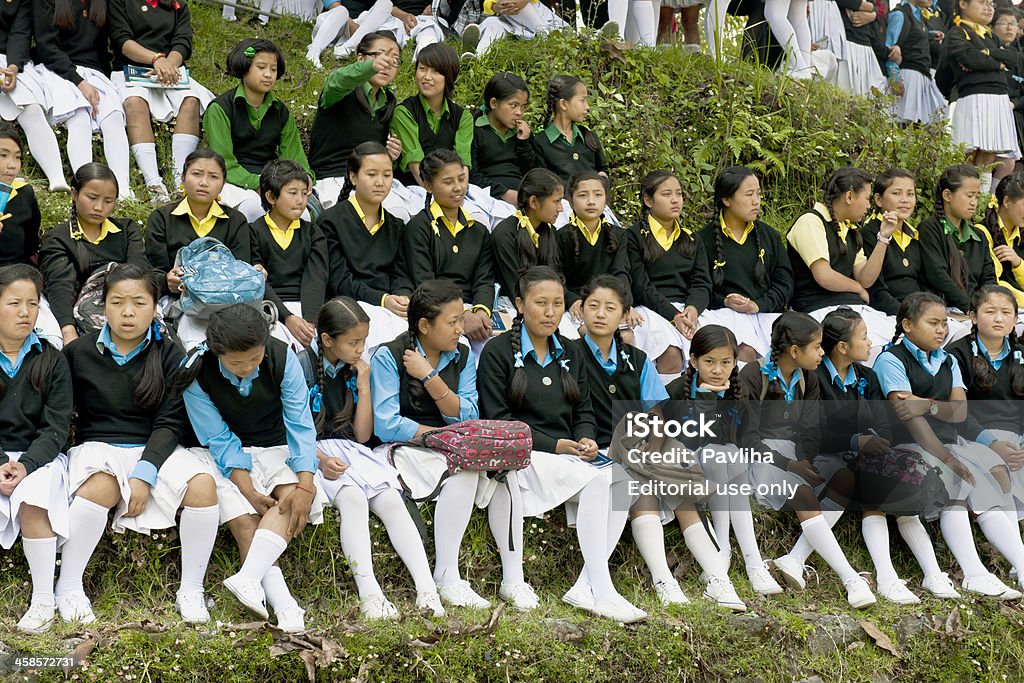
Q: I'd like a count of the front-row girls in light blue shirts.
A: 12